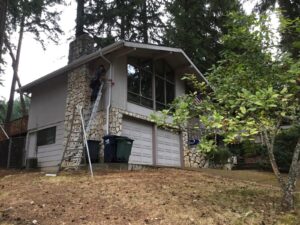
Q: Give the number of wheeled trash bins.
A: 3